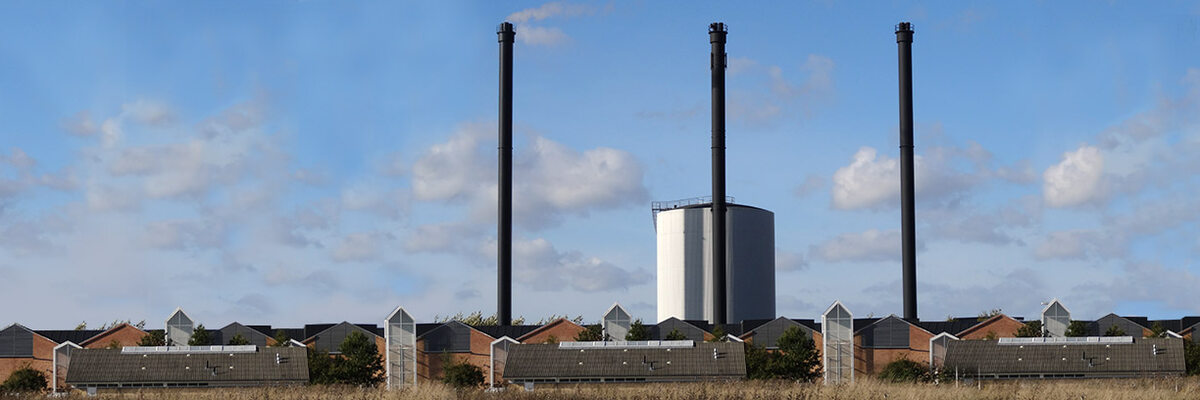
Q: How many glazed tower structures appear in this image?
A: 5